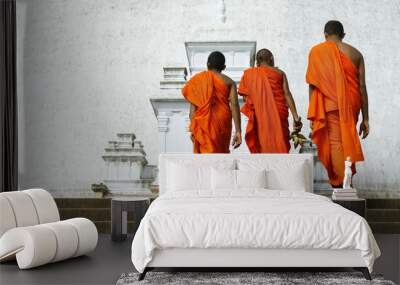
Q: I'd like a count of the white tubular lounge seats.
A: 1